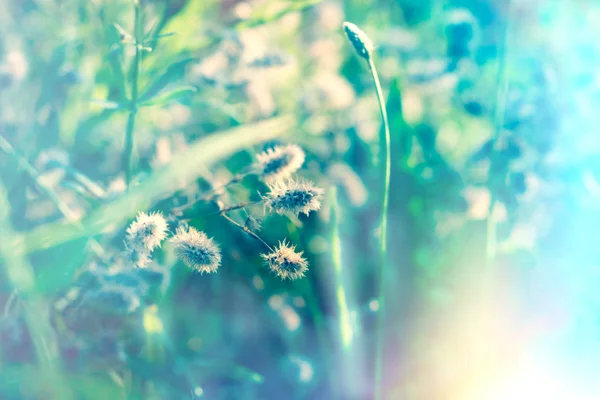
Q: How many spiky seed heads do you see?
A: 5